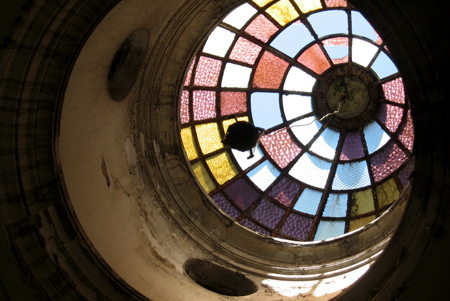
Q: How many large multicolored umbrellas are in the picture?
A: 0